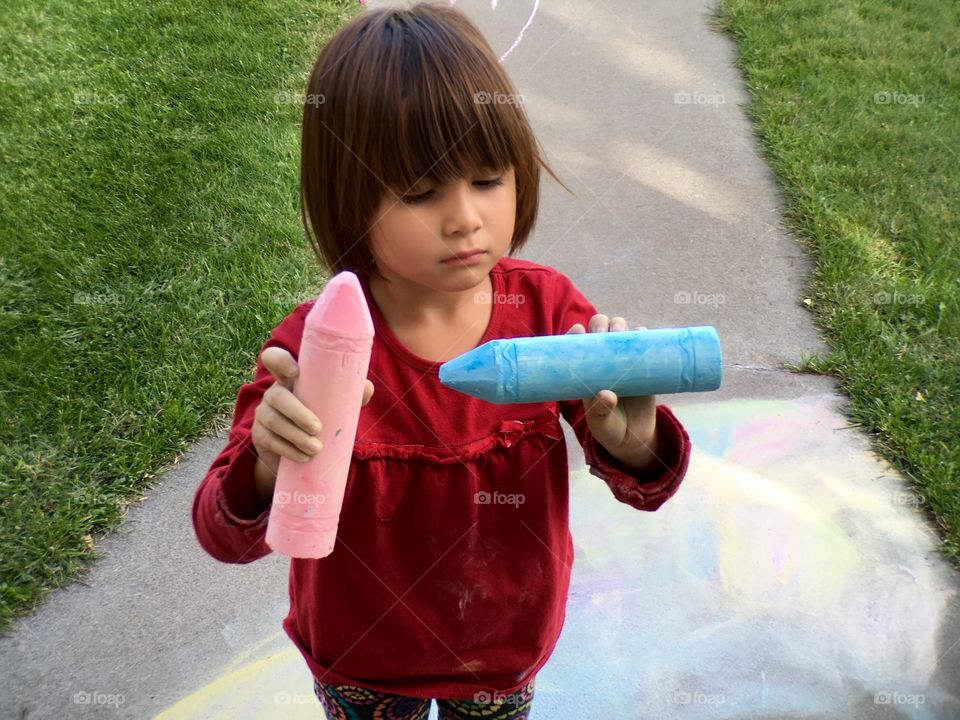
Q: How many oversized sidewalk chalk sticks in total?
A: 2